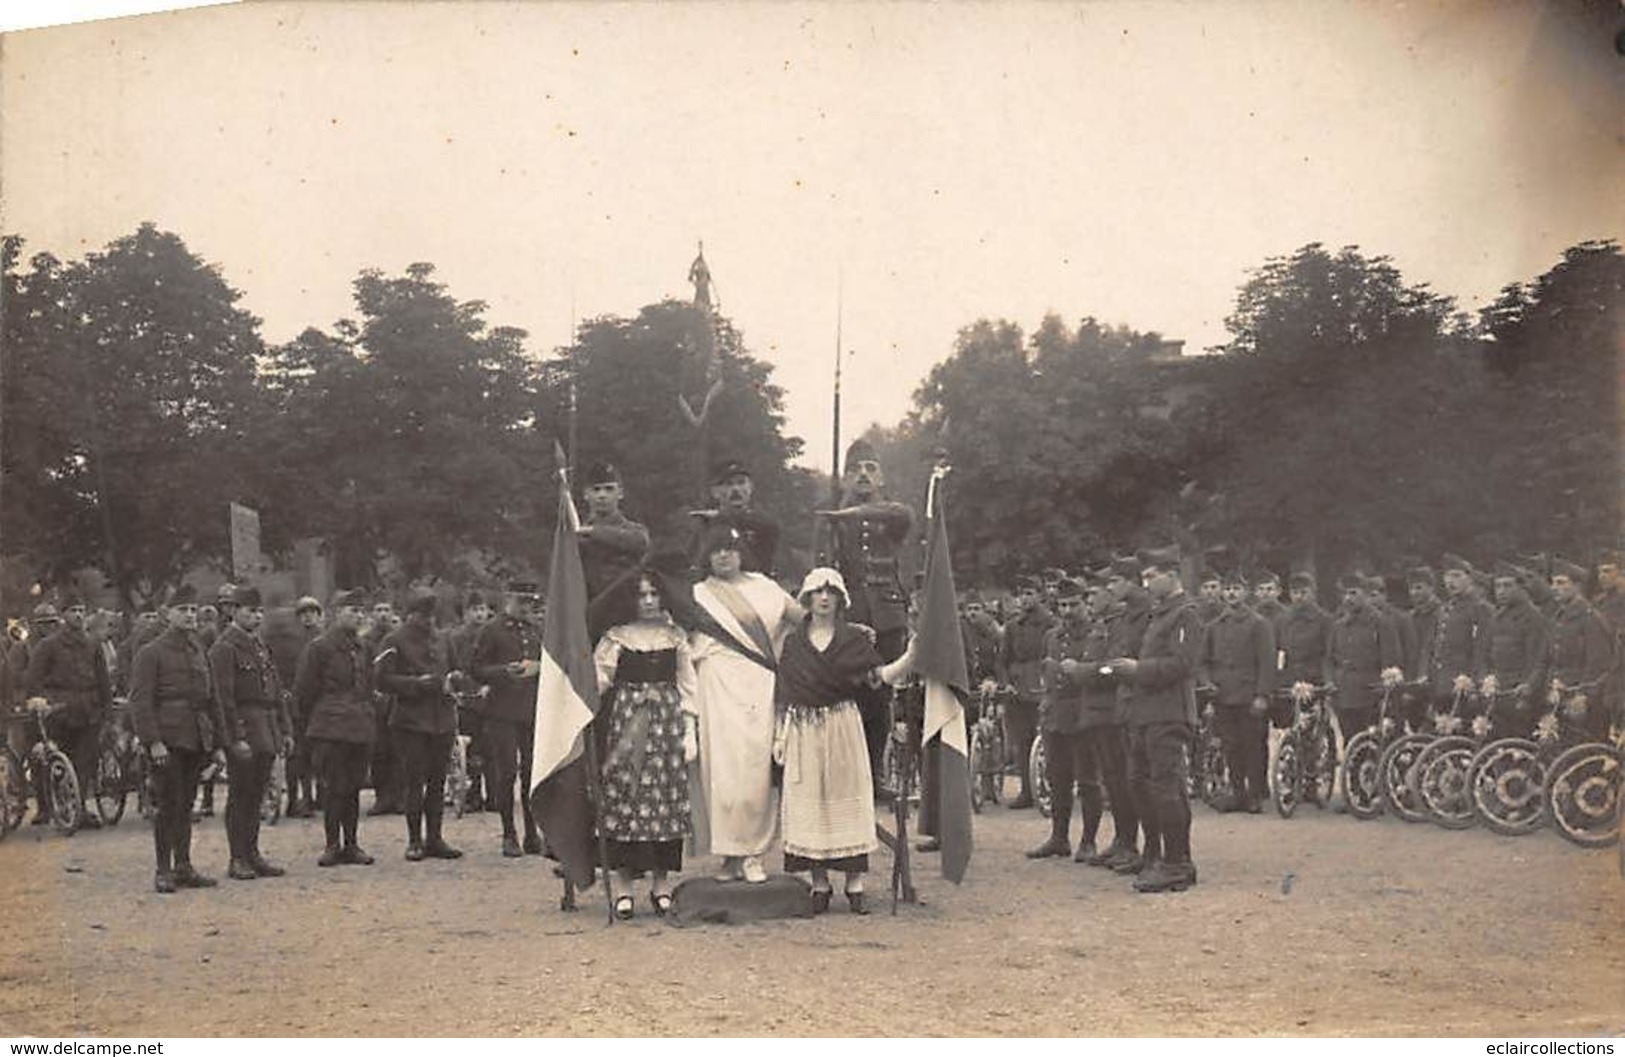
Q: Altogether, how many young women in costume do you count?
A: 3